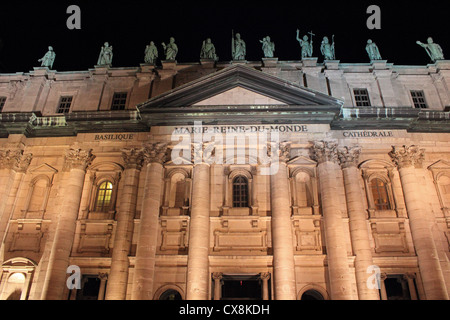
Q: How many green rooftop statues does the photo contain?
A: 11